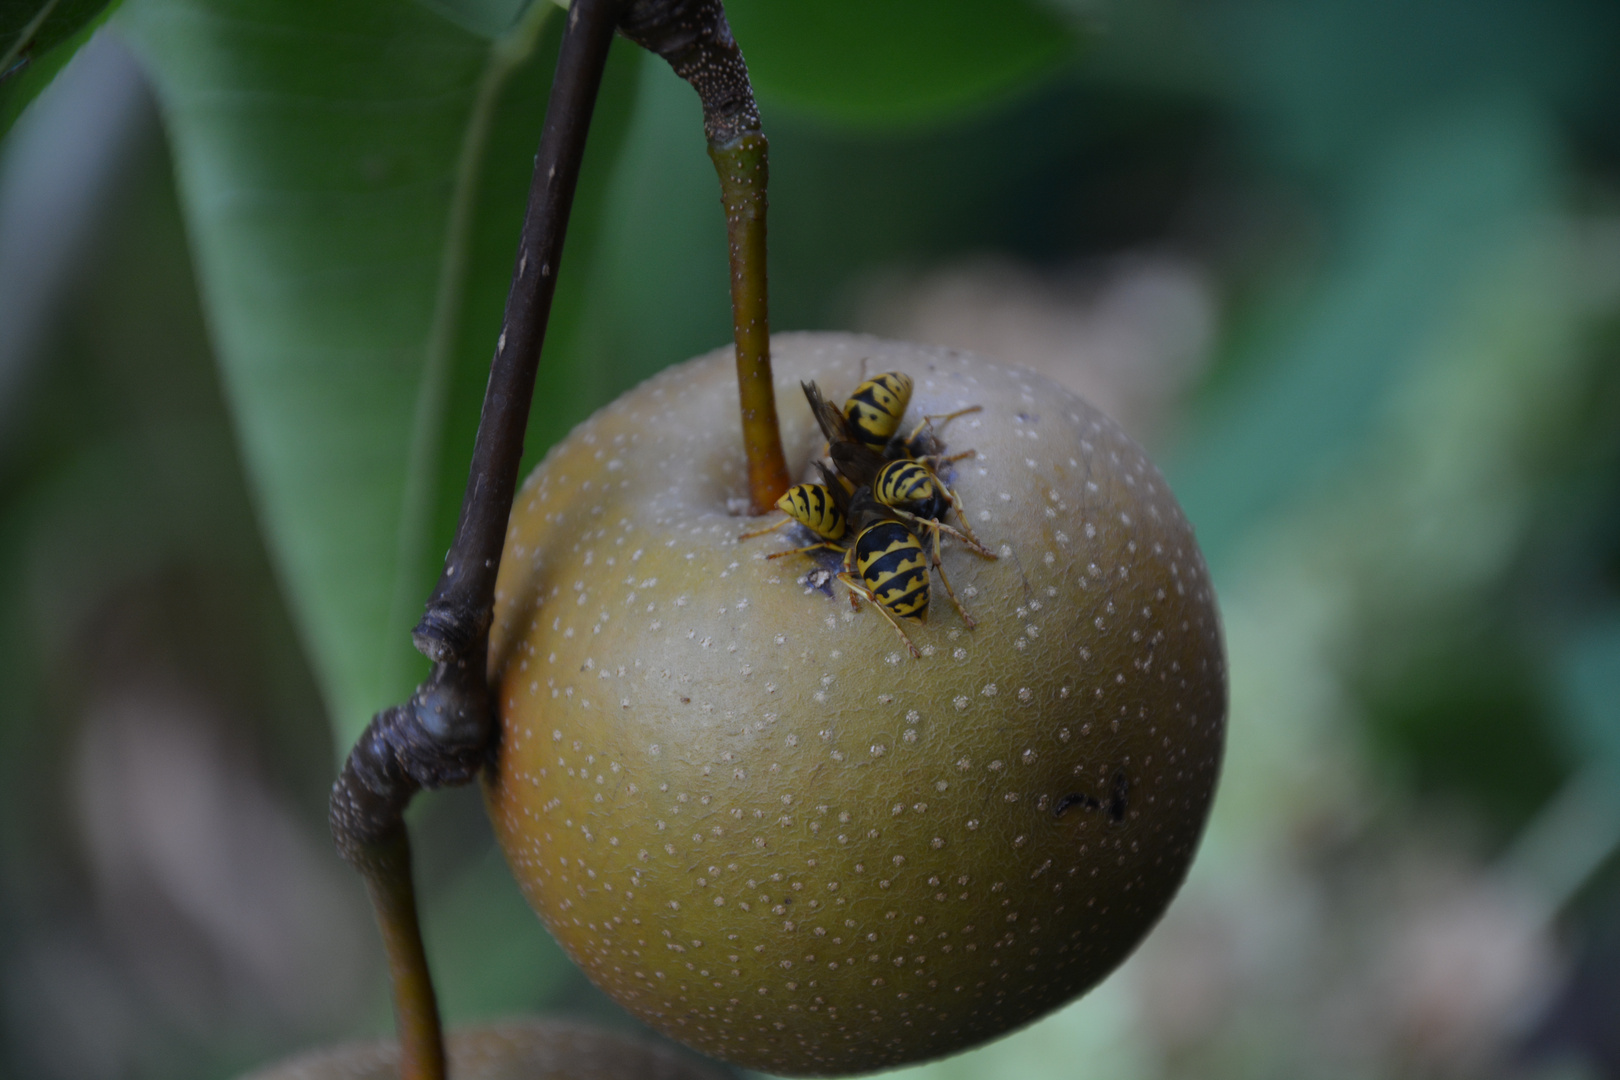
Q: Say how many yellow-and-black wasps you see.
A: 4